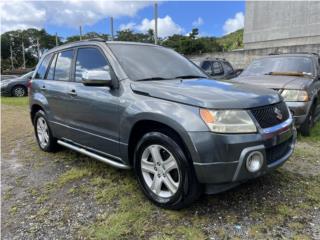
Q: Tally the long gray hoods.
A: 2